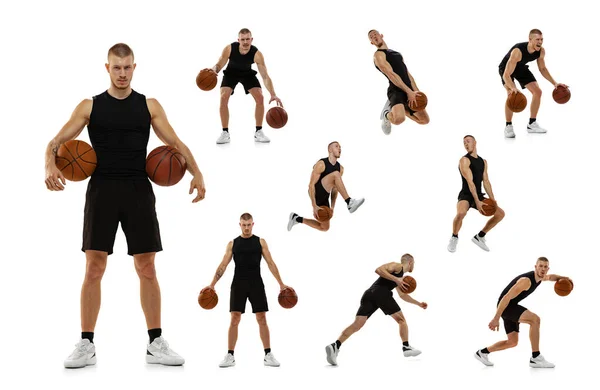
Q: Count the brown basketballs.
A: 13